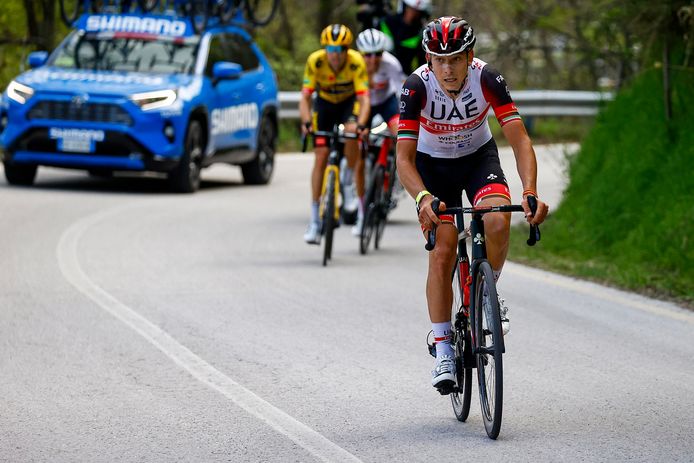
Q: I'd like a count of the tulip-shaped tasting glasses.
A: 0